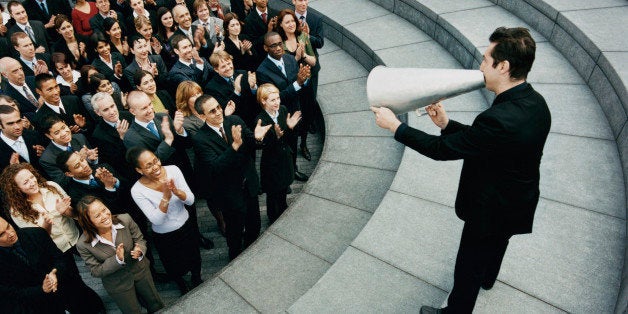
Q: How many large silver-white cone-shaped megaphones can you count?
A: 1